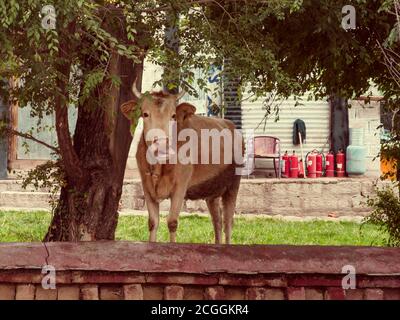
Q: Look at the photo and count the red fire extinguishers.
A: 7